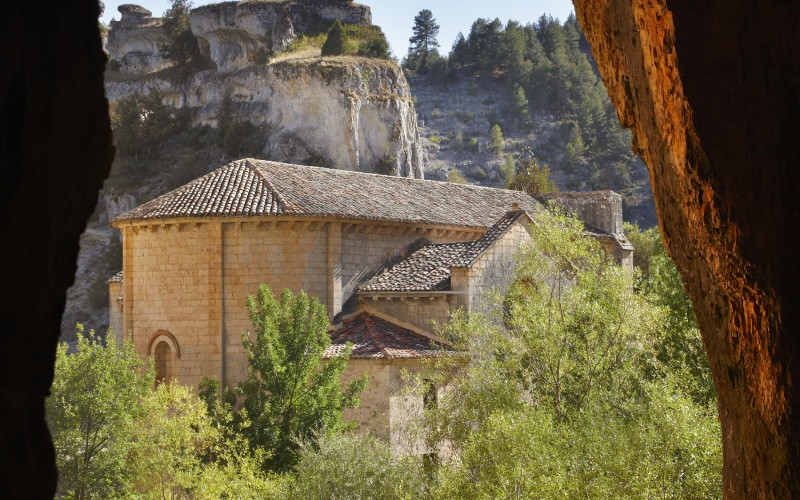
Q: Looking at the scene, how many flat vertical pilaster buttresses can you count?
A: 3